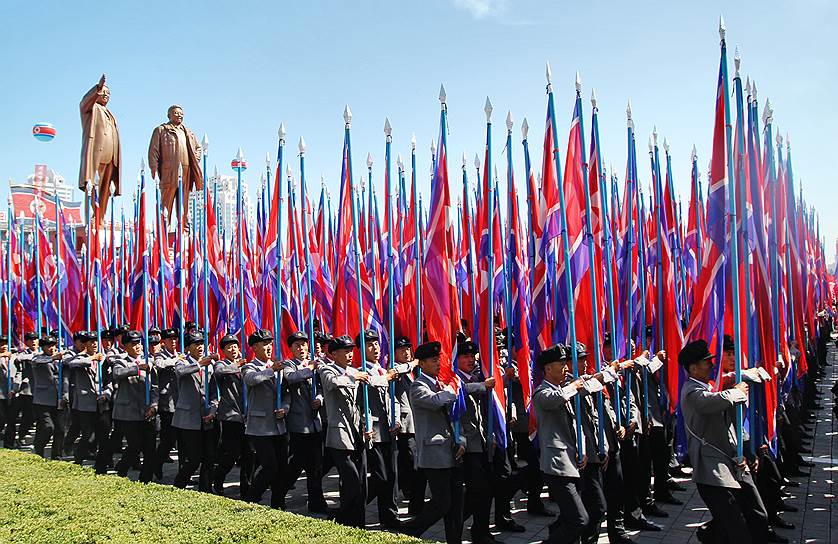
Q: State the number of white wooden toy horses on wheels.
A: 0